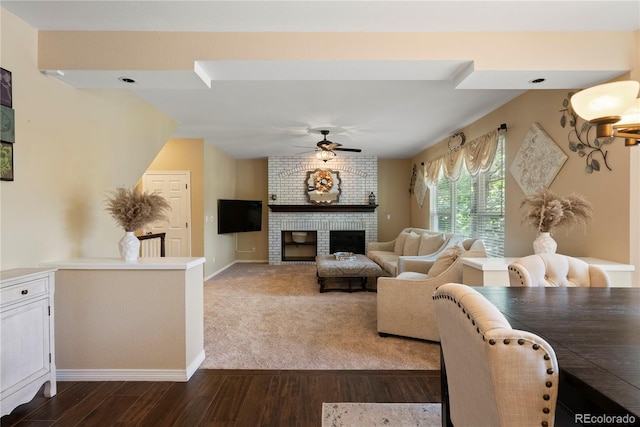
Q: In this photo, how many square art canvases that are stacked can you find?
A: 3